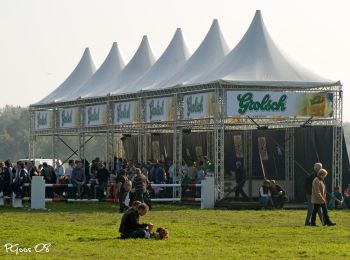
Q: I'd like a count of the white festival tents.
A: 6